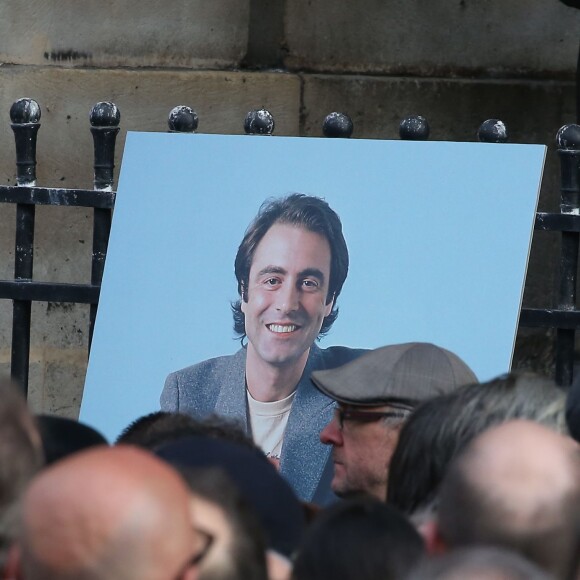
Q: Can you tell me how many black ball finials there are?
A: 8